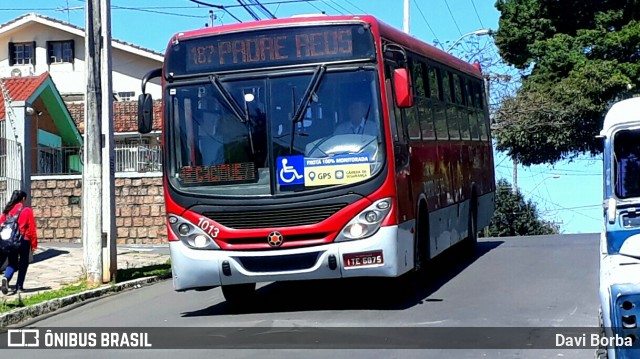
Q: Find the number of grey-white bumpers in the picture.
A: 1